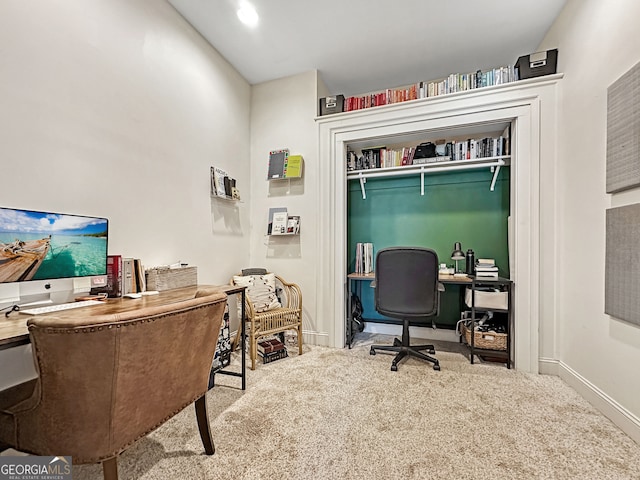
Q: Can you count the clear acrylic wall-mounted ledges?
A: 3